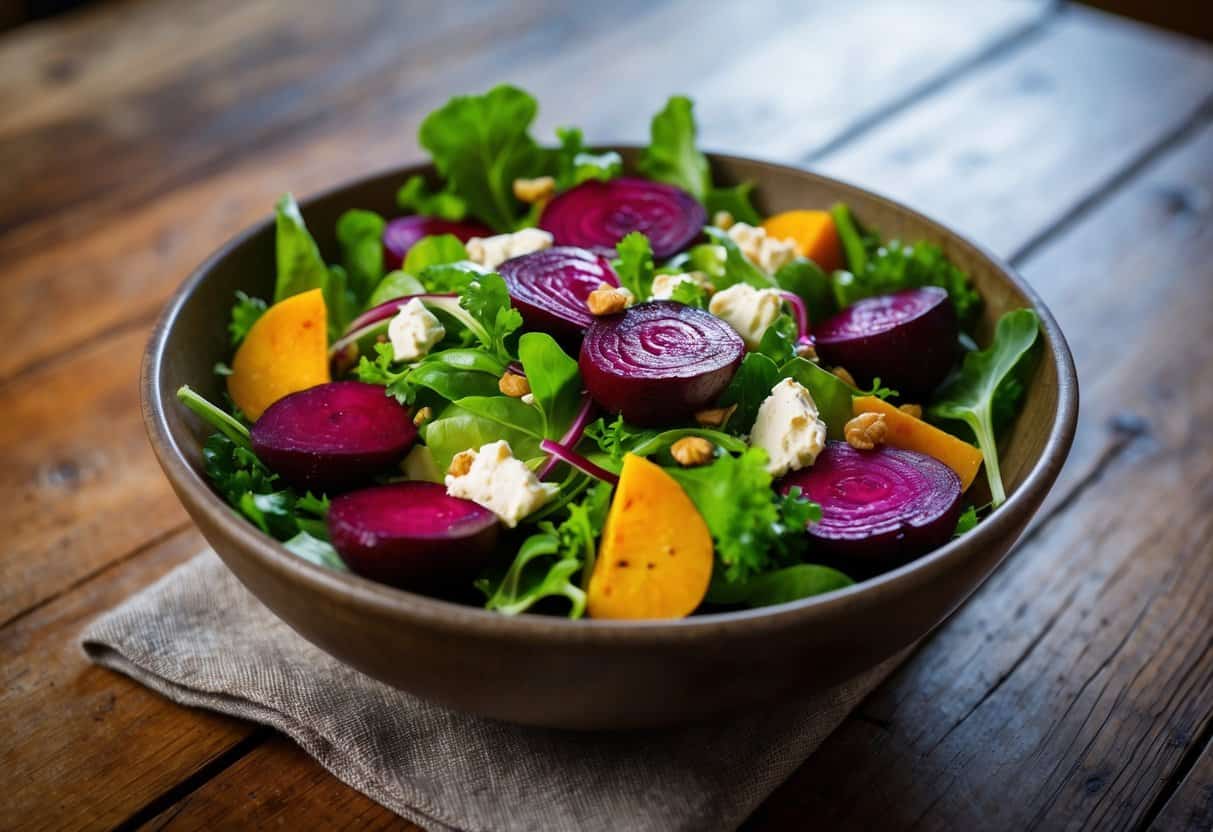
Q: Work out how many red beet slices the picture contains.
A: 8